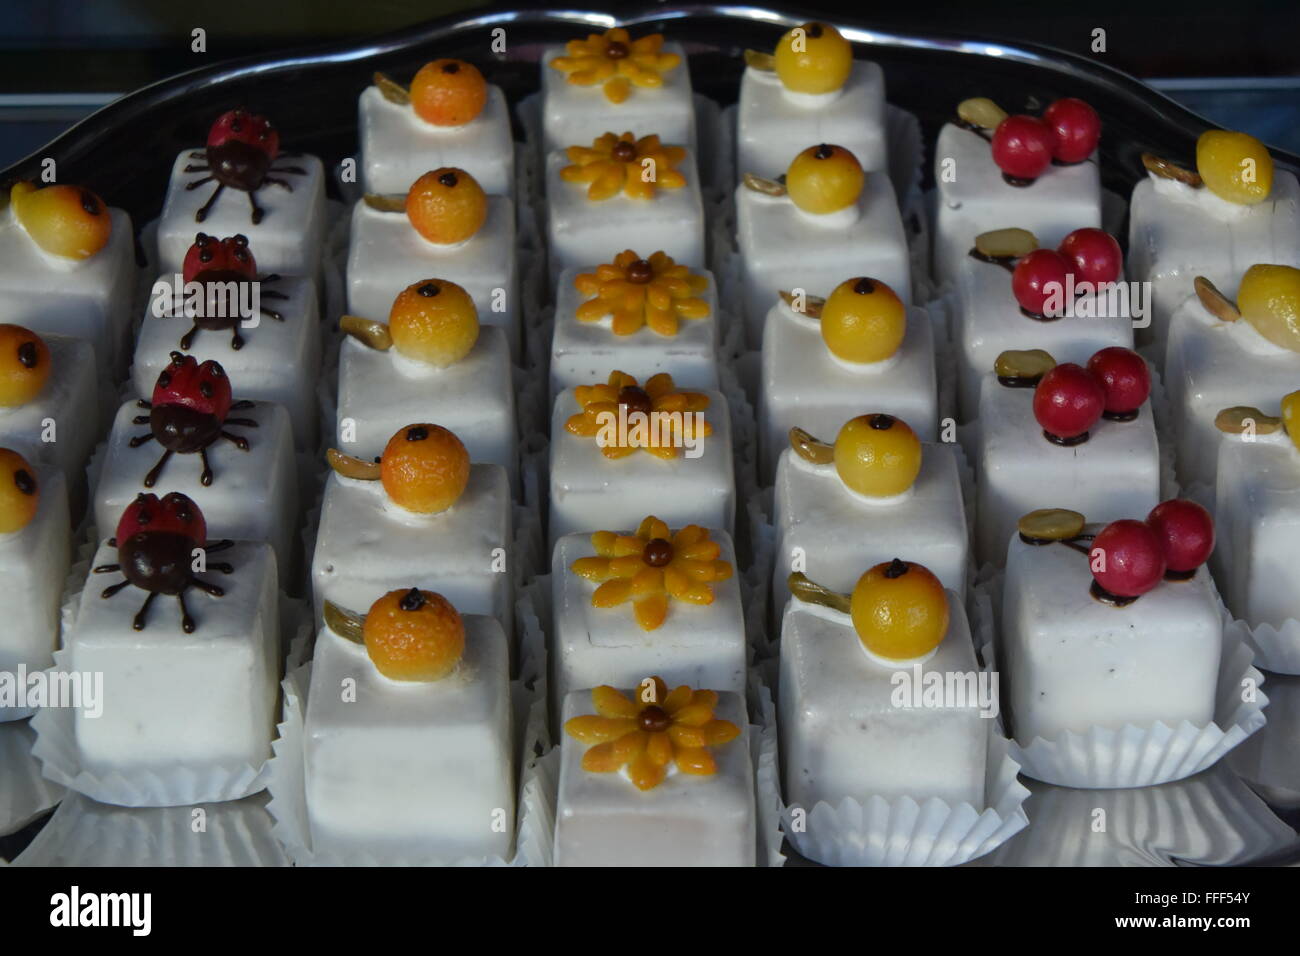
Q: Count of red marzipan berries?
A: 8